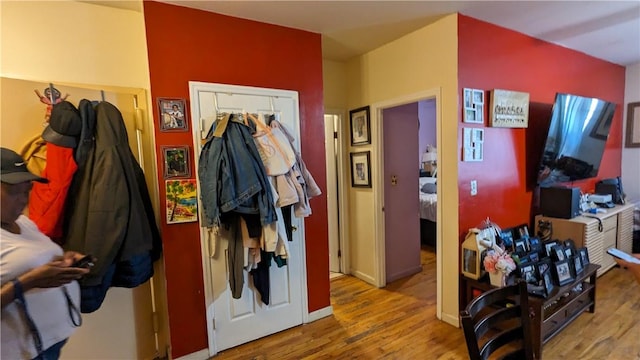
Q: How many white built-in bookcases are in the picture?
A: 0